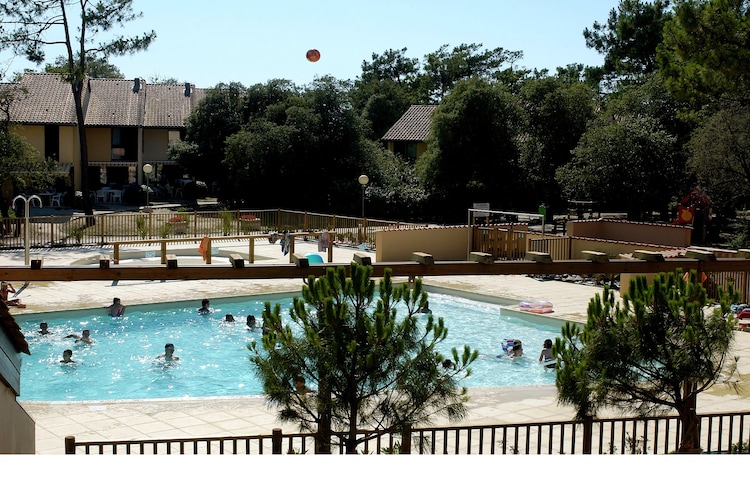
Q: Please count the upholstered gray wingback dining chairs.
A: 0